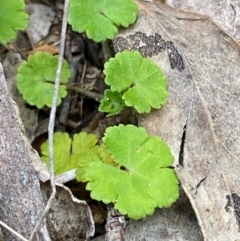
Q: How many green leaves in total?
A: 7